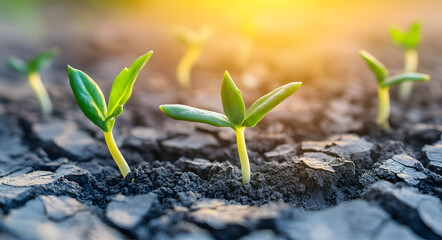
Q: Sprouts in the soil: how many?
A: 6